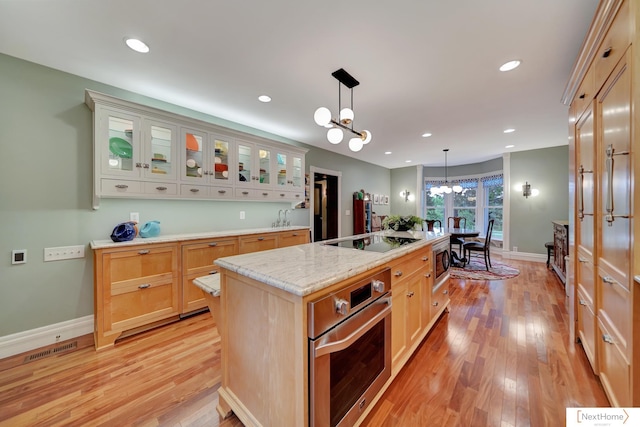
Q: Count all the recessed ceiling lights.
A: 8